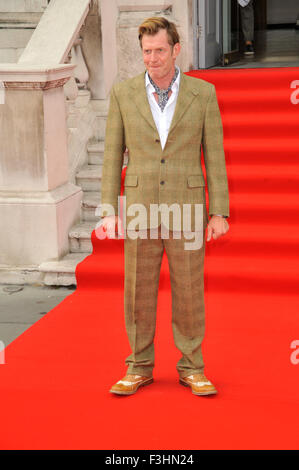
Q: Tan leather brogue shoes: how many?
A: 2